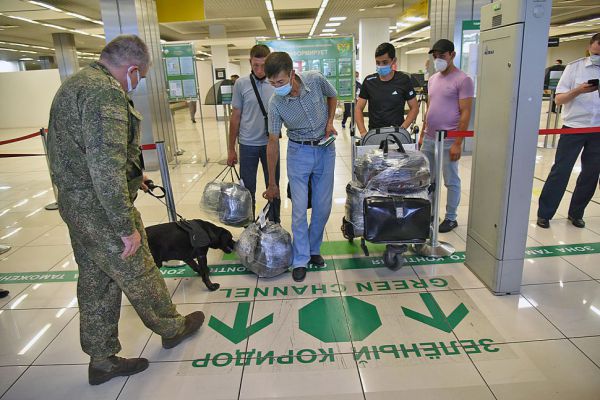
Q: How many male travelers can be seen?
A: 4